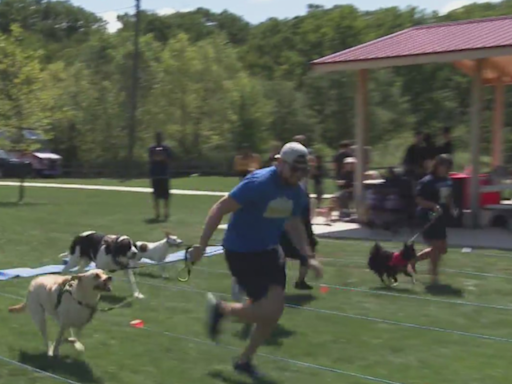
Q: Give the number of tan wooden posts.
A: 3